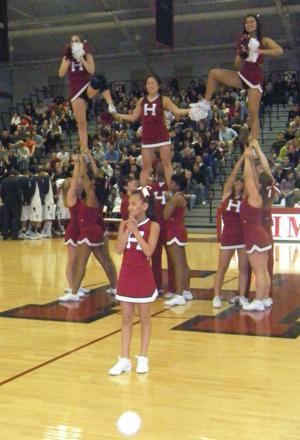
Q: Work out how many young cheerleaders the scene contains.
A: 1